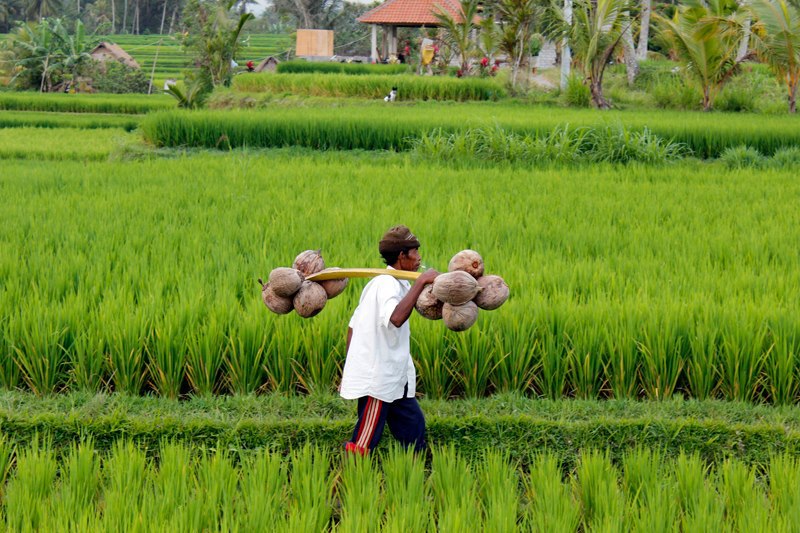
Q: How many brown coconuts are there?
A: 10